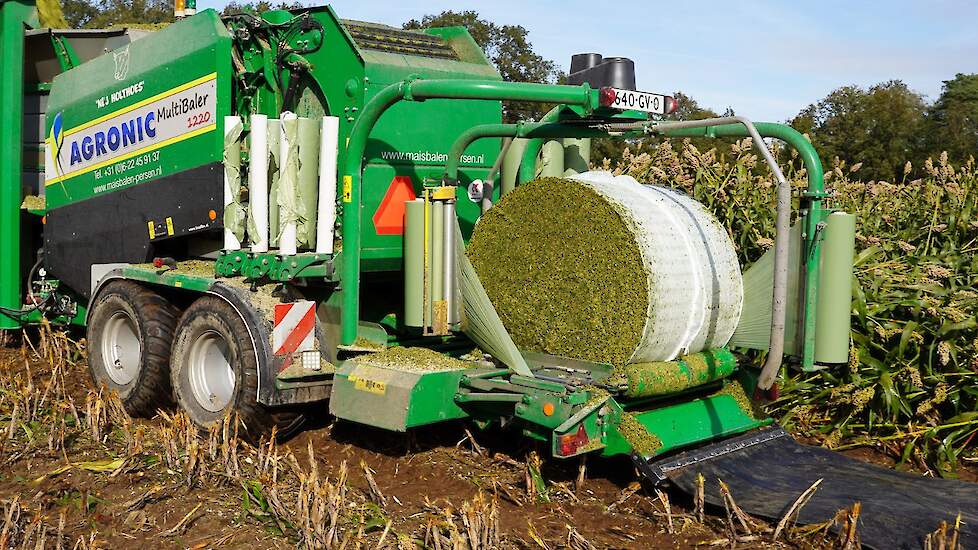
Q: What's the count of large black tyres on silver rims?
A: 2